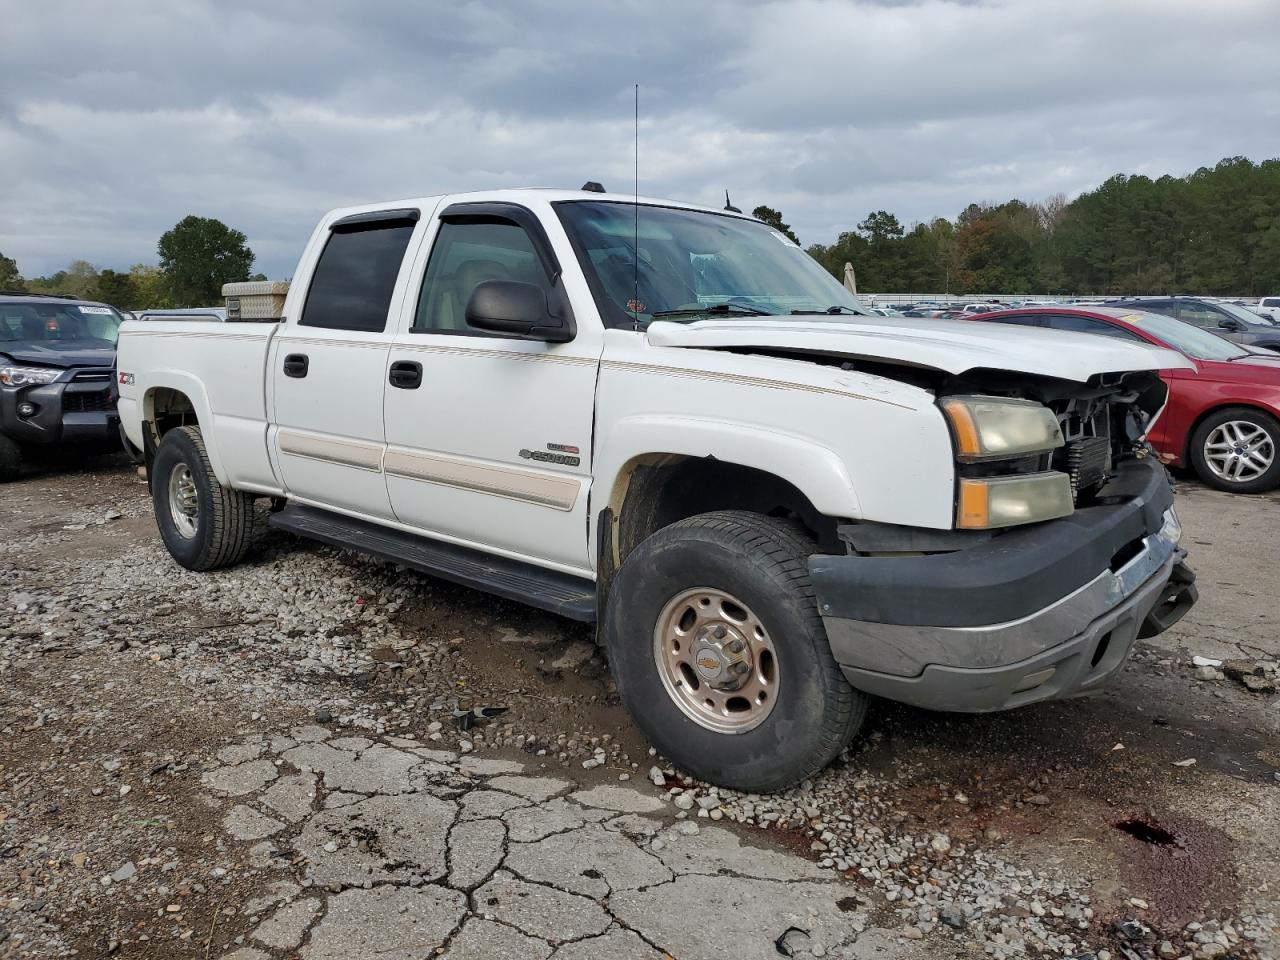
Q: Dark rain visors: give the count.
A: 2